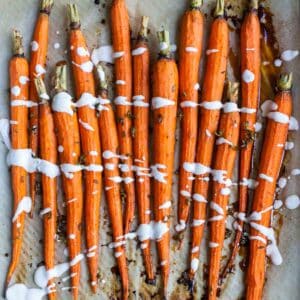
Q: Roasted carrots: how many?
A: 14